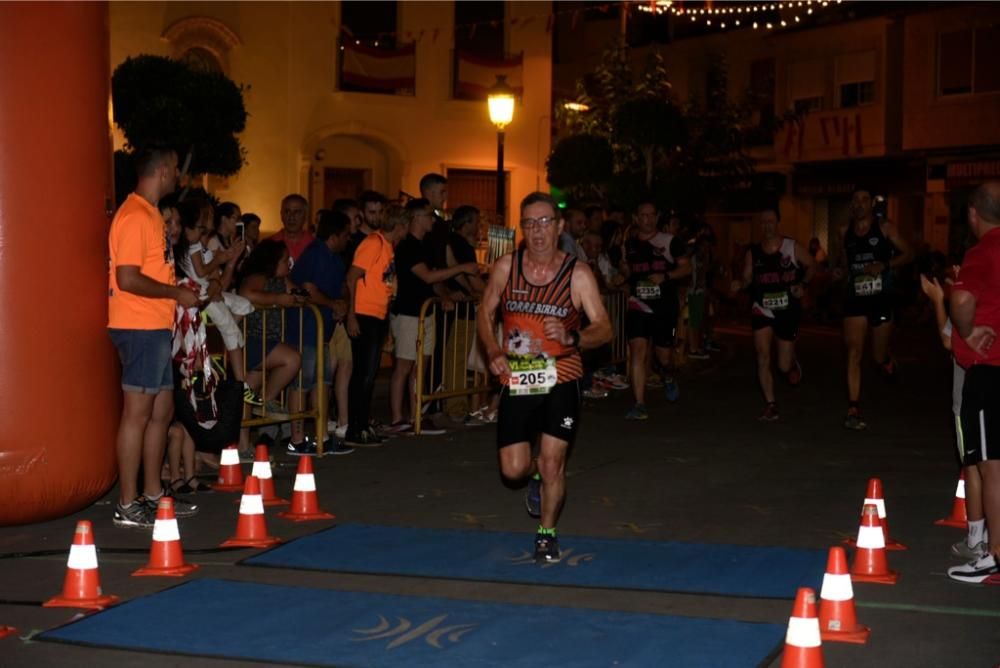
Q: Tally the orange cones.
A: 11